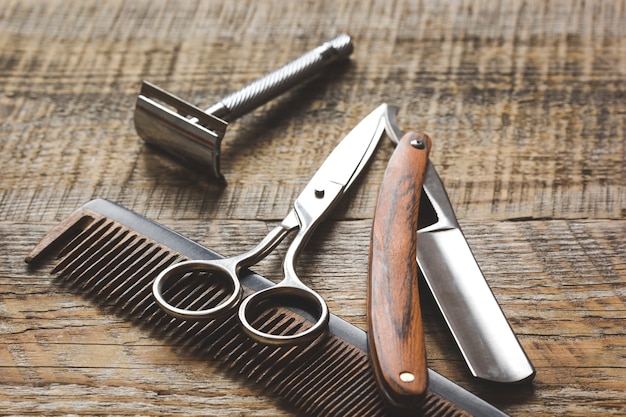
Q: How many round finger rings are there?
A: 2